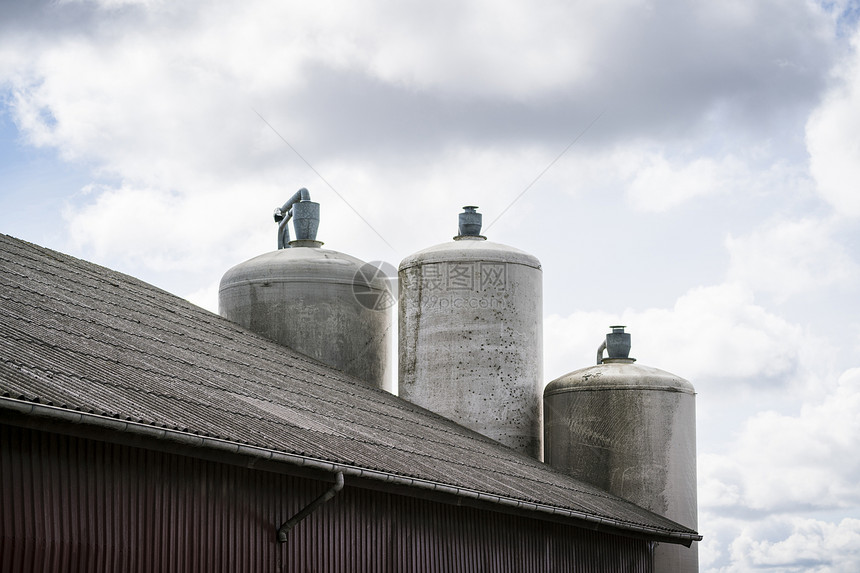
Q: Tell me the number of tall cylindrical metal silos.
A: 3